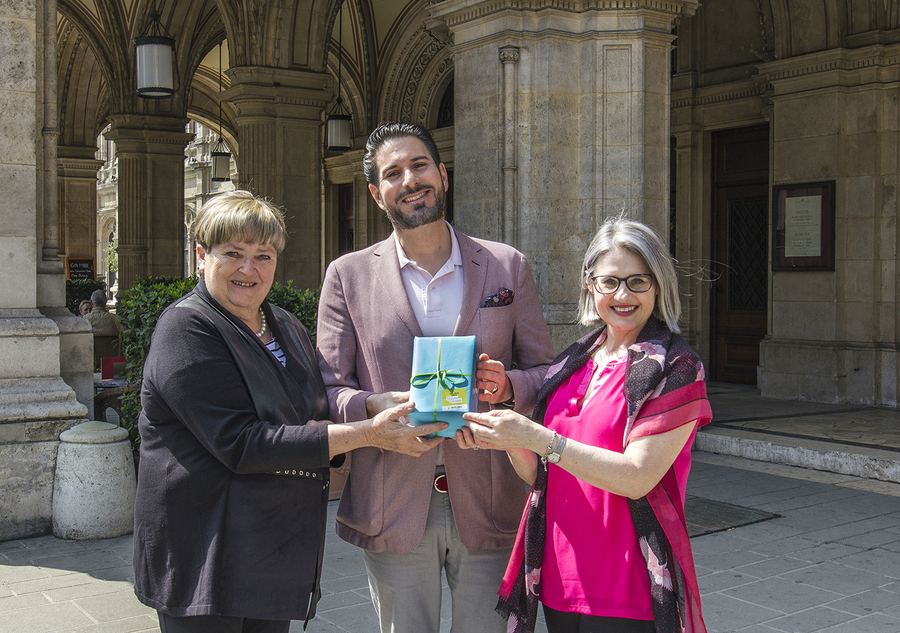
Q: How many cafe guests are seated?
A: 2